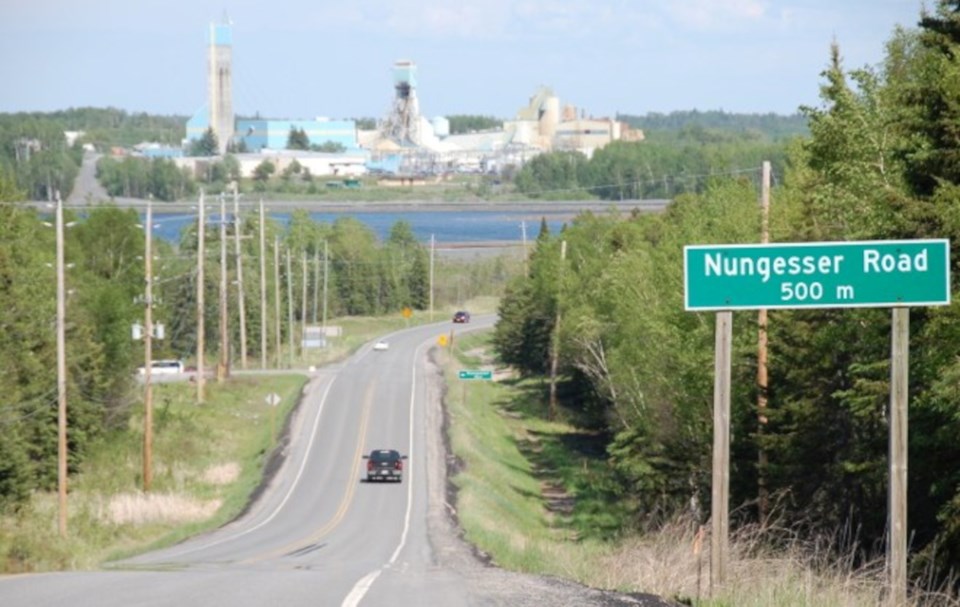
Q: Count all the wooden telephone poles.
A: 15